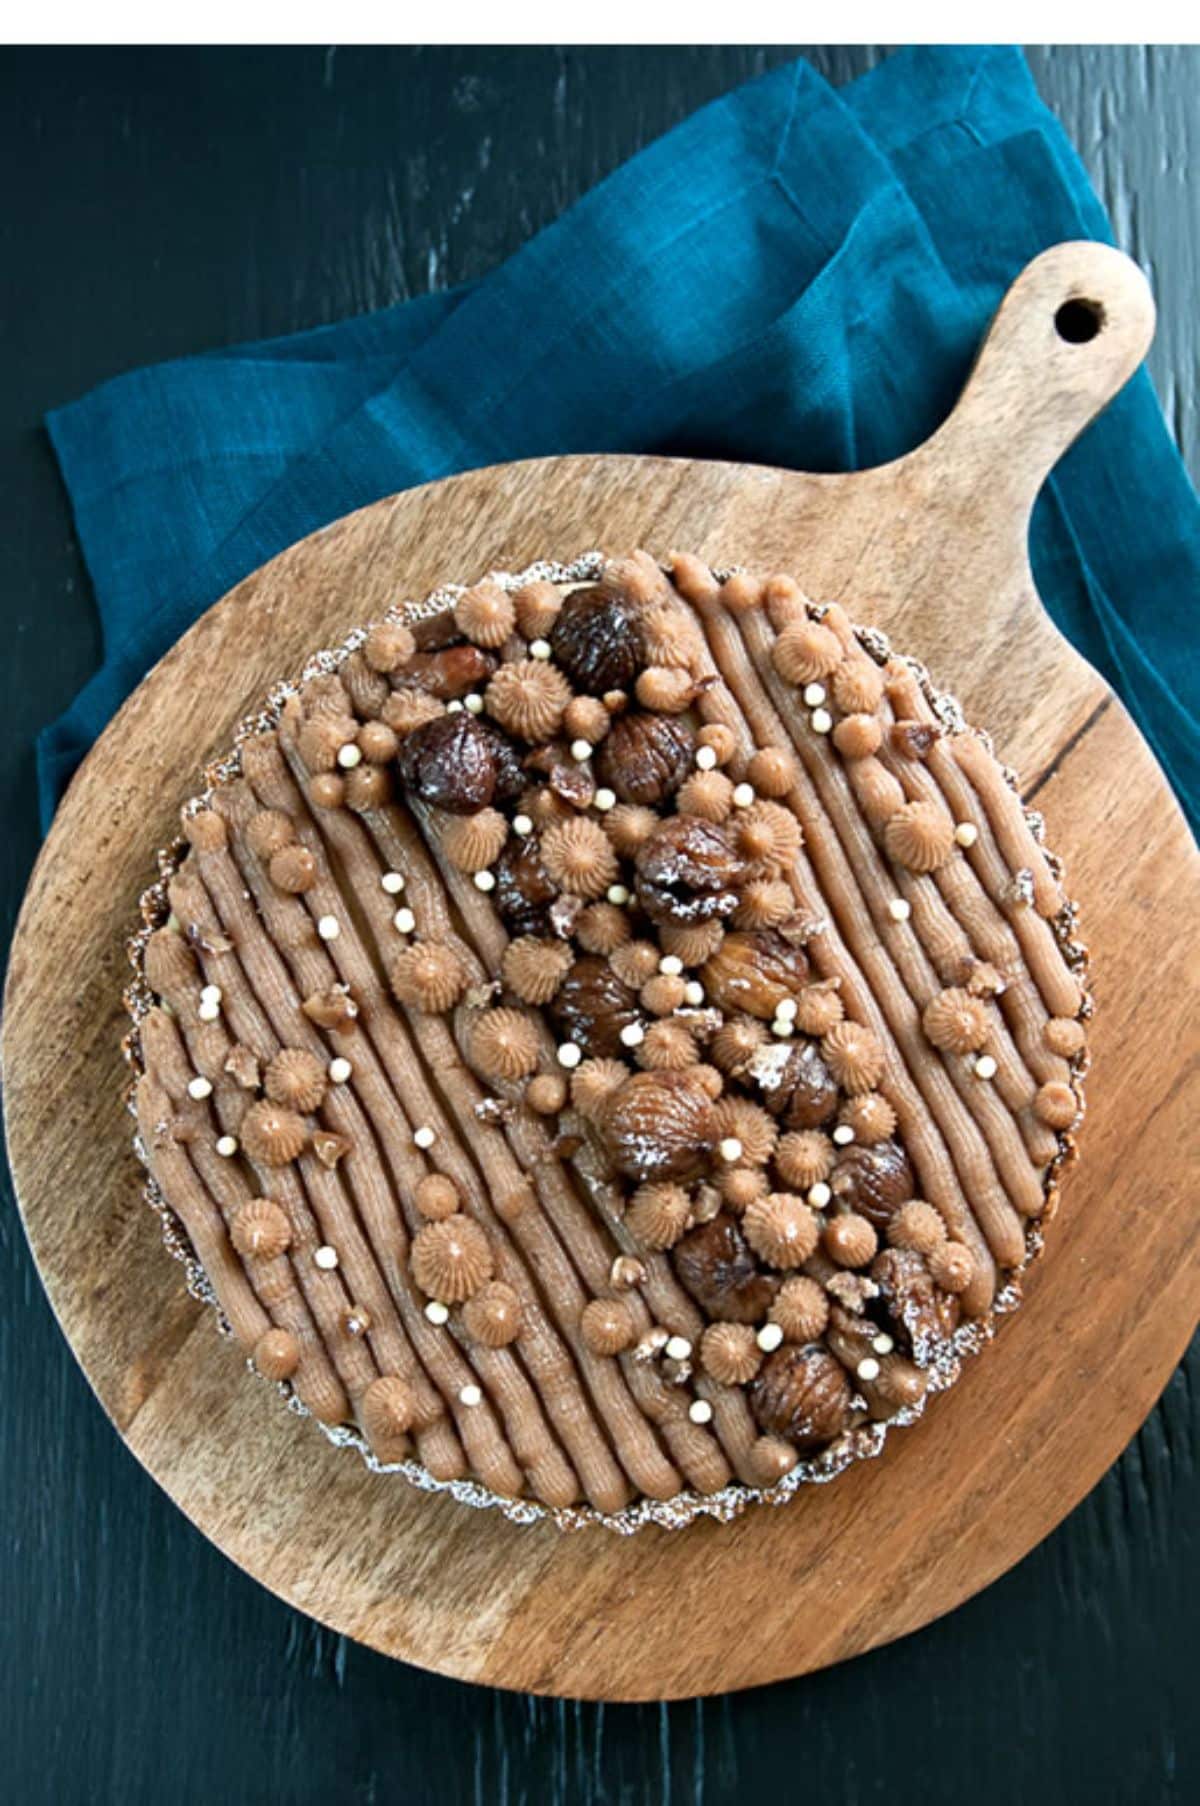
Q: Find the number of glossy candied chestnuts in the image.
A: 14